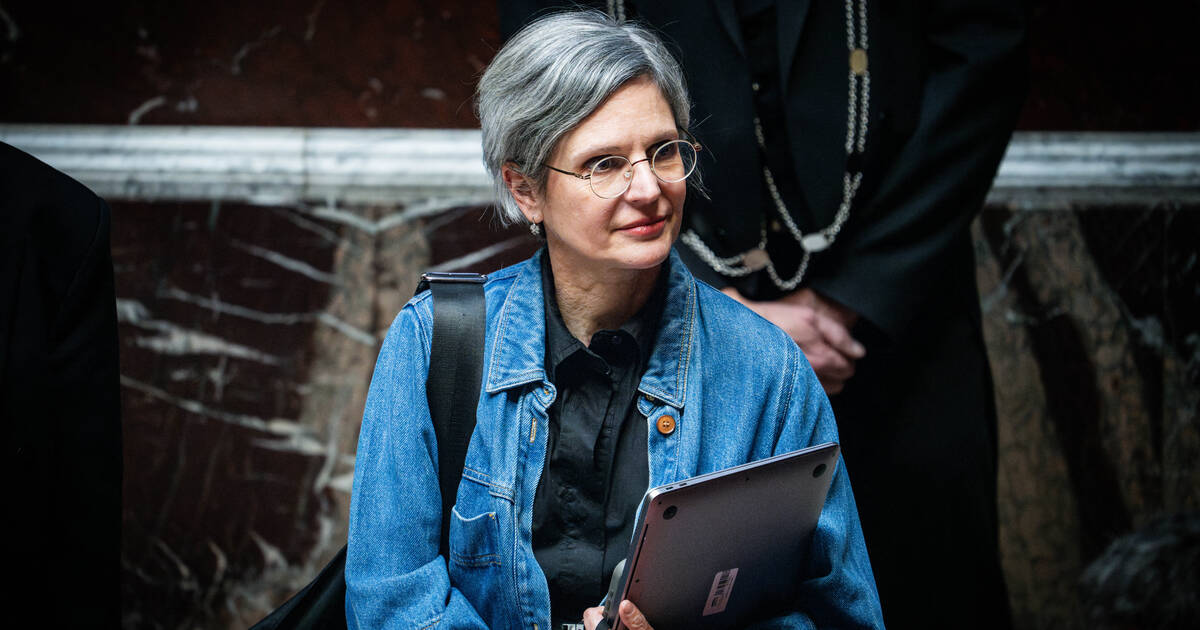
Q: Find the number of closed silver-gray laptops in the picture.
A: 1